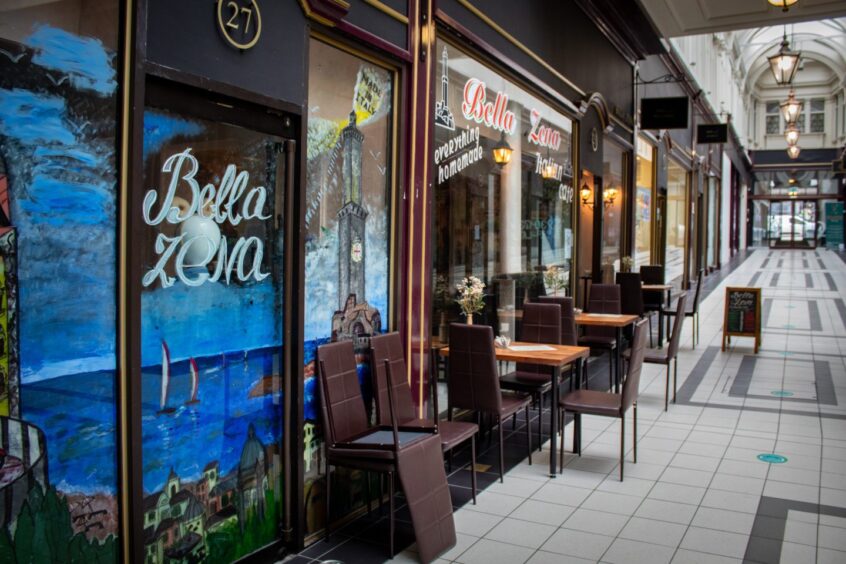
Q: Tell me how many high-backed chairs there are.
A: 12